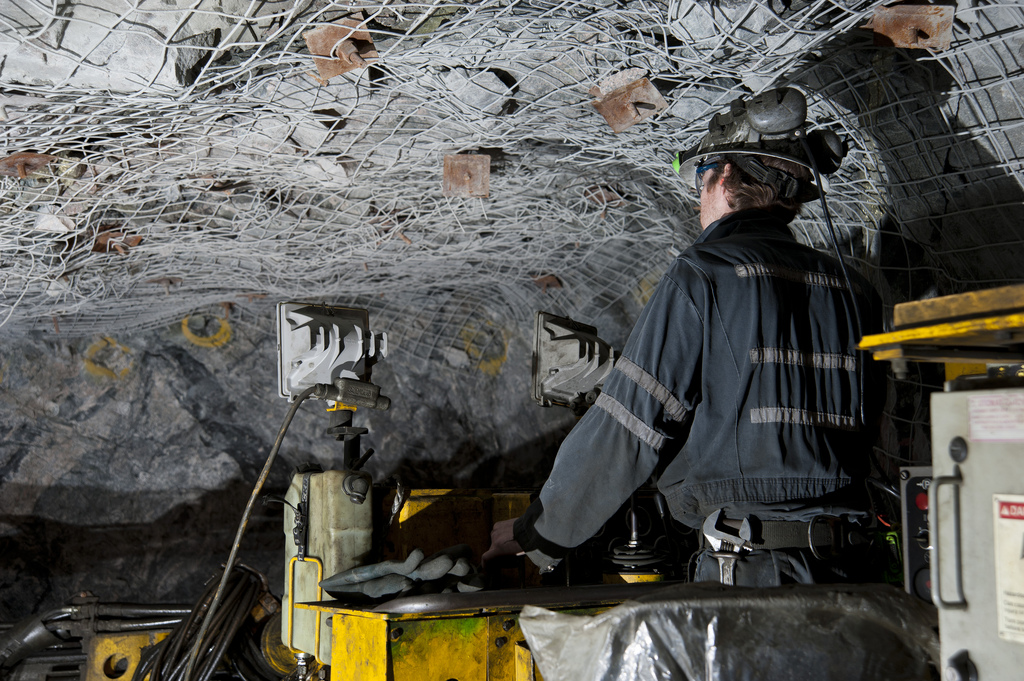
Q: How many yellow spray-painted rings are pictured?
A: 3